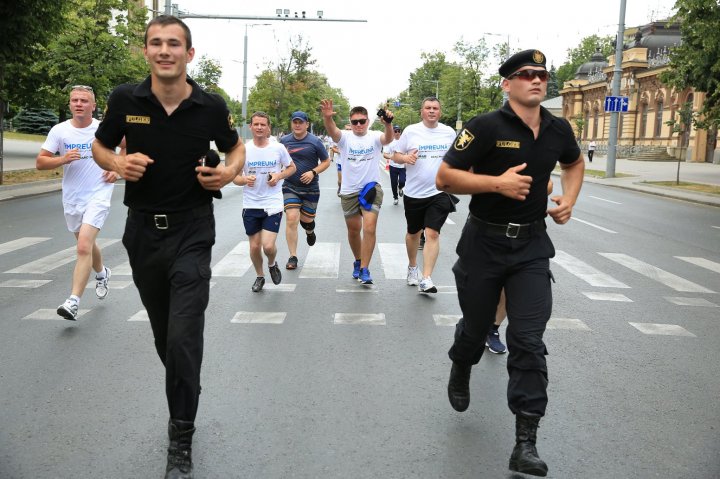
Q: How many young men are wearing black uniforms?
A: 2